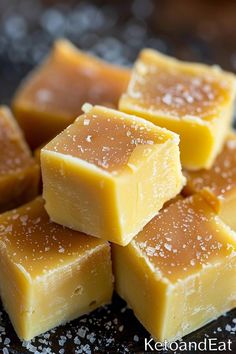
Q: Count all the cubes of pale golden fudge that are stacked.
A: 7